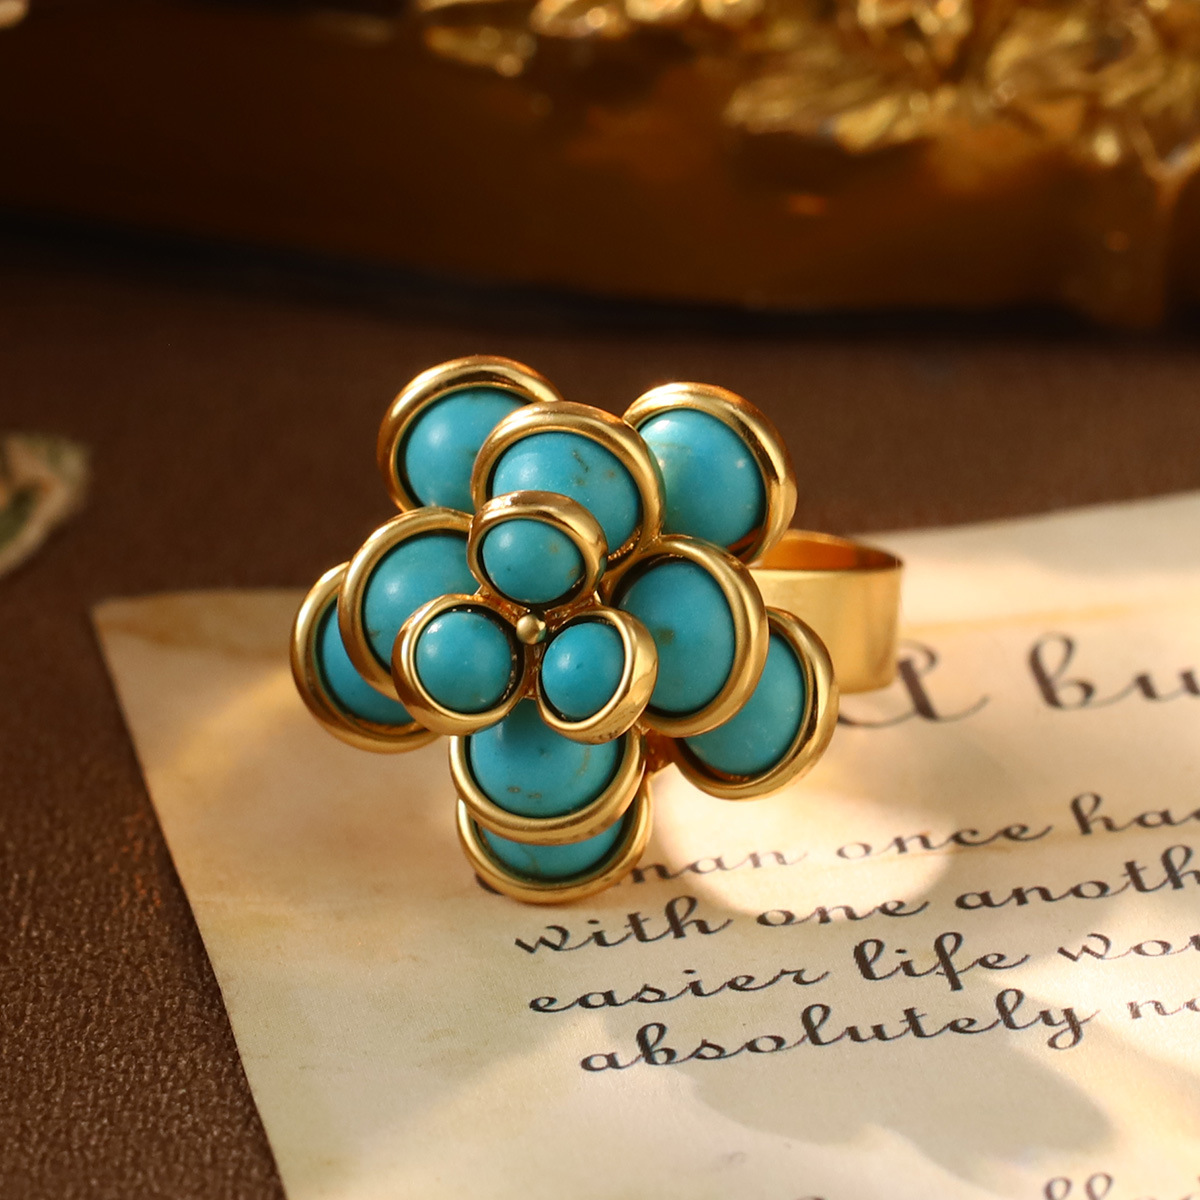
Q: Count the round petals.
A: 12